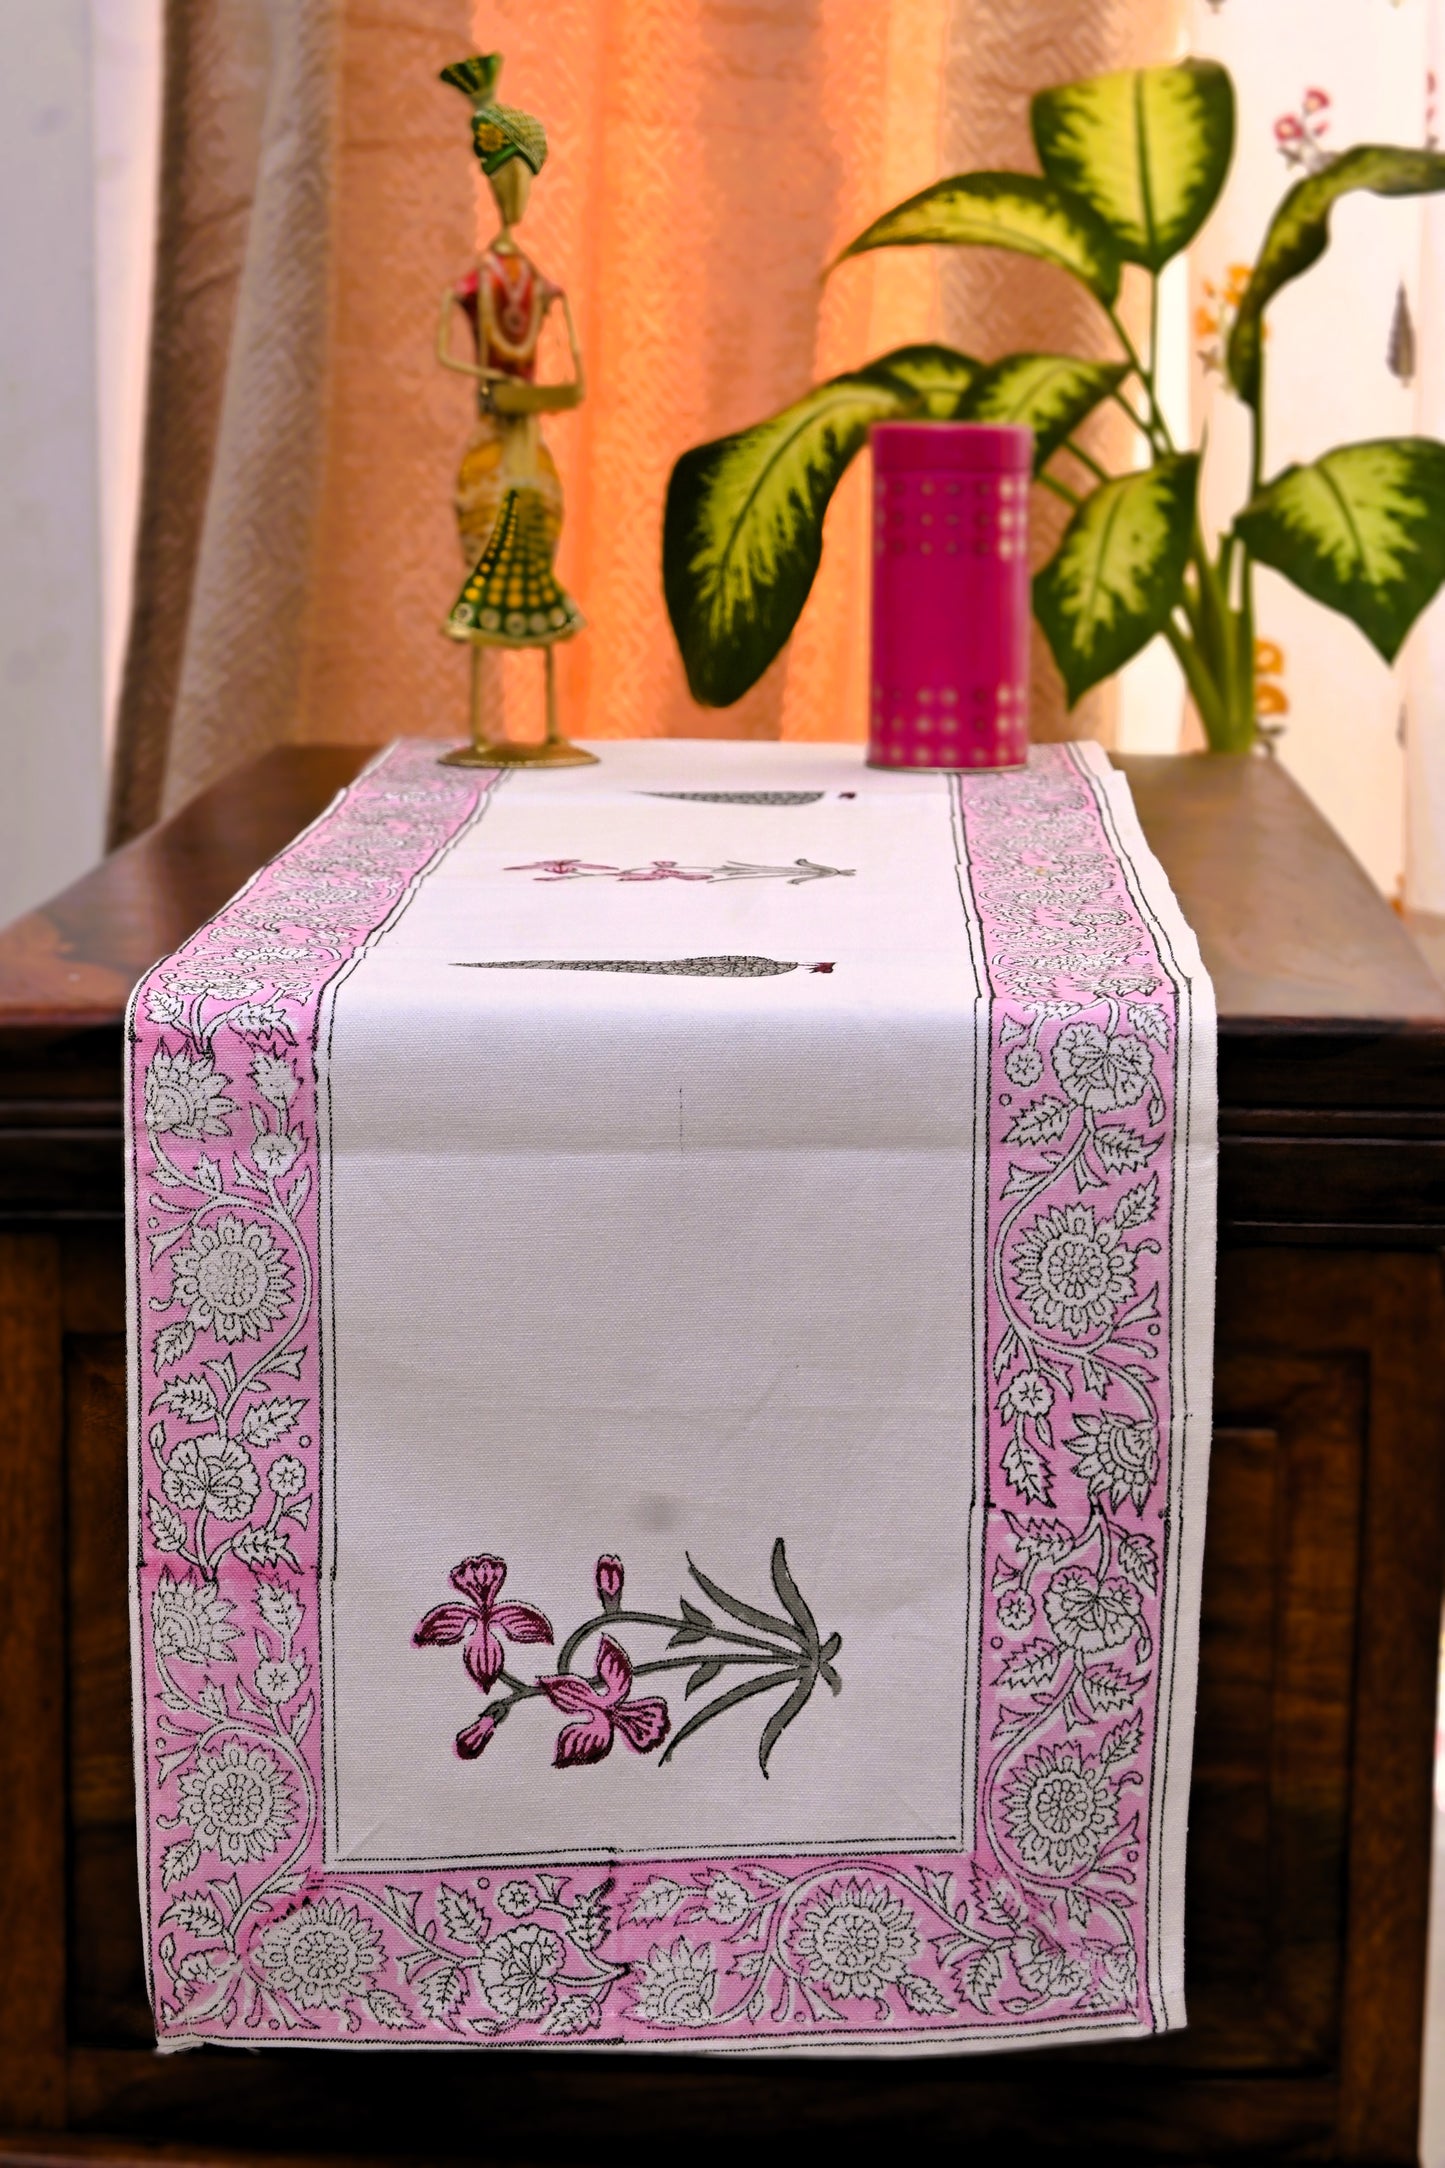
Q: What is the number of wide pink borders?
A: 3